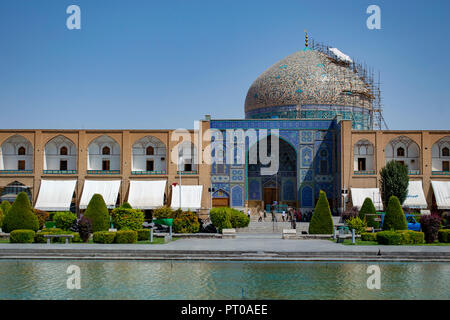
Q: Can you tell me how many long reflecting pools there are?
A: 1